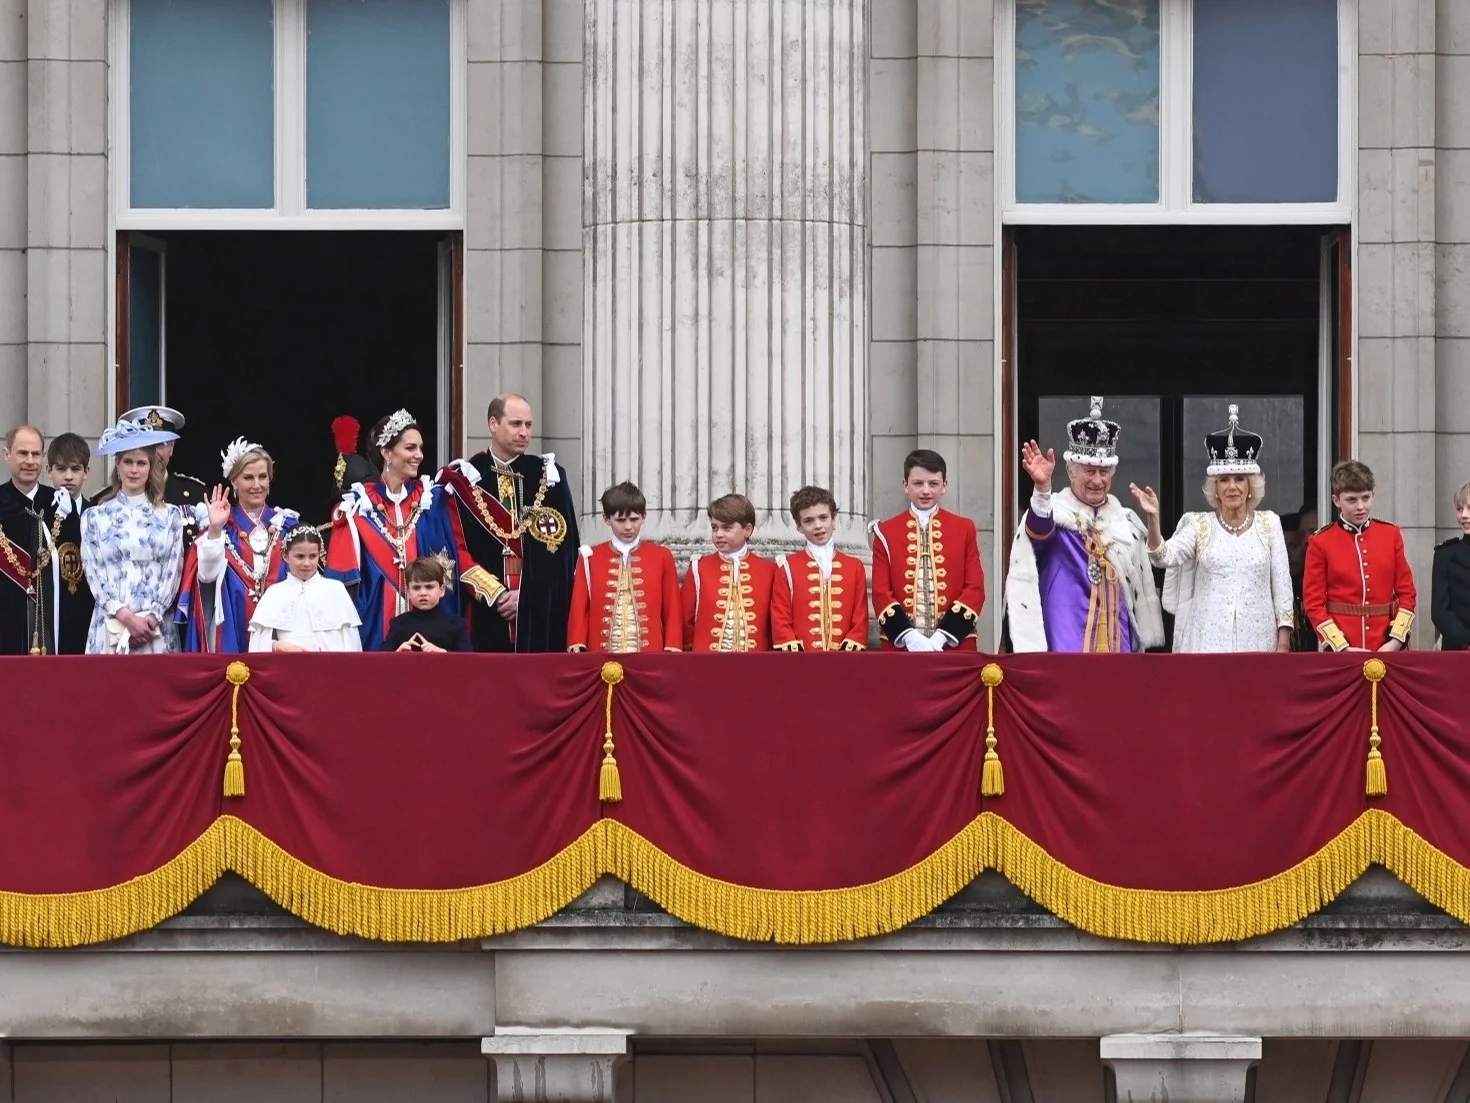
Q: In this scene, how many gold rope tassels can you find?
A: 4